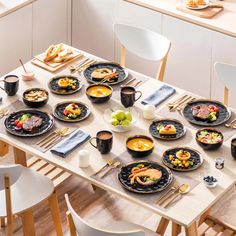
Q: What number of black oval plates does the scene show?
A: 8